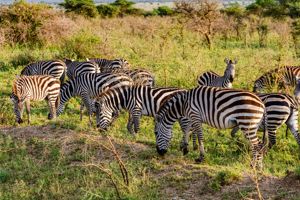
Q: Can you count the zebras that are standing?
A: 11